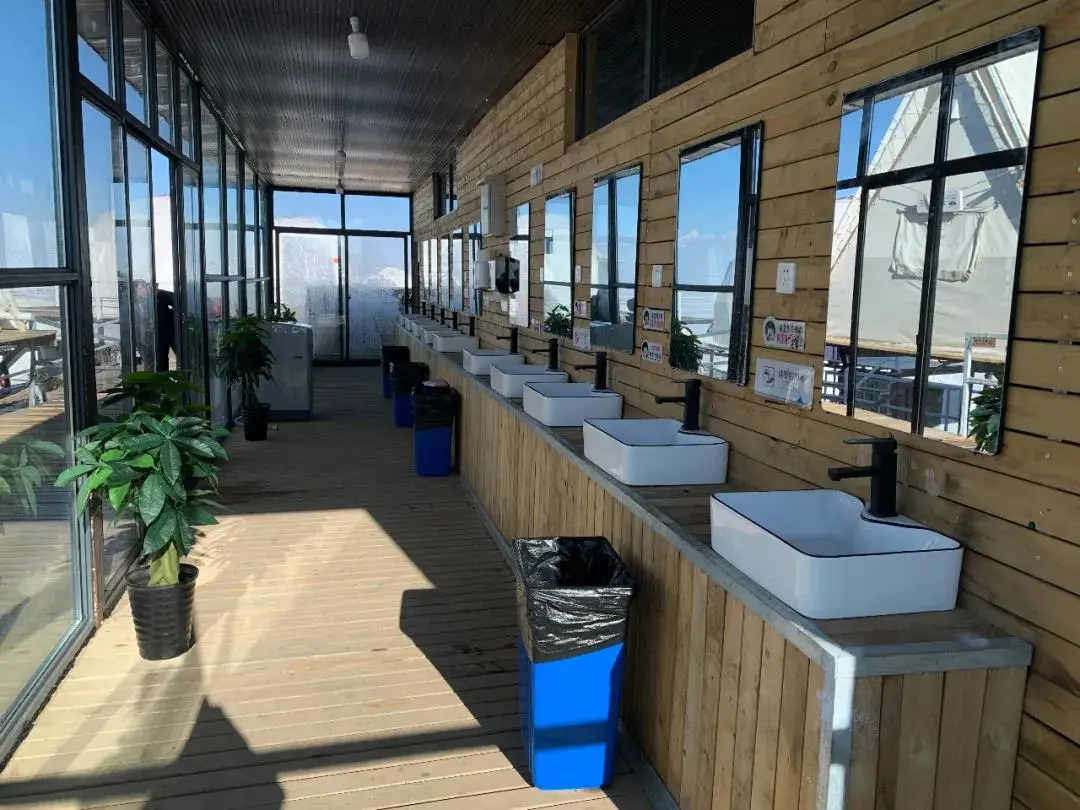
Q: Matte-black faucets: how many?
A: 10